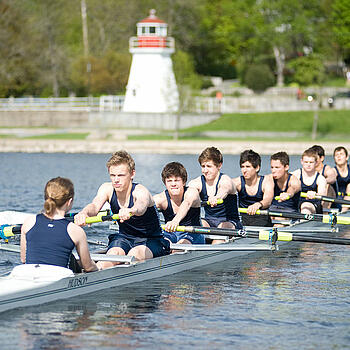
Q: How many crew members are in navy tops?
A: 9